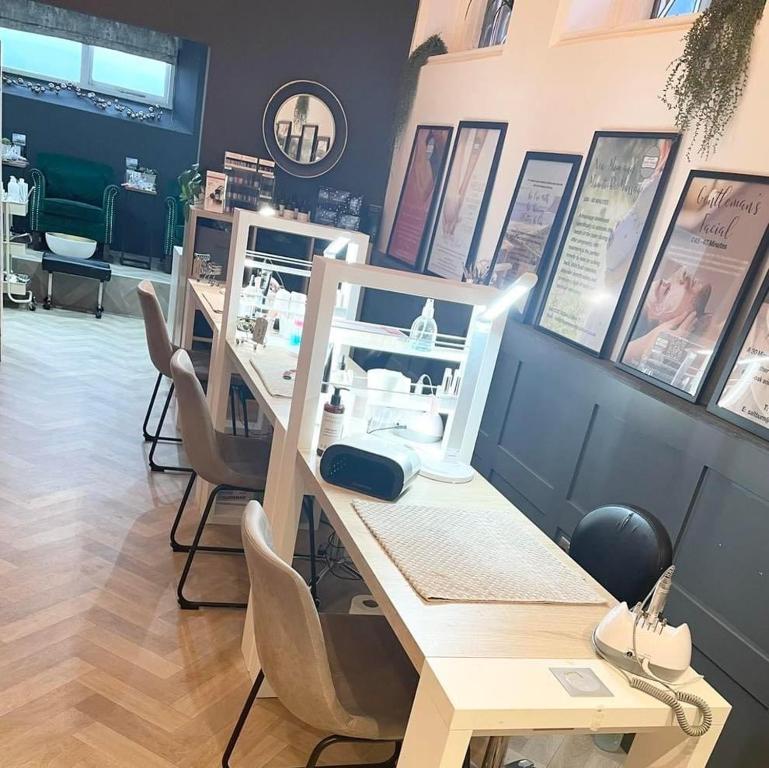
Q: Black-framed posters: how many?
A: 6